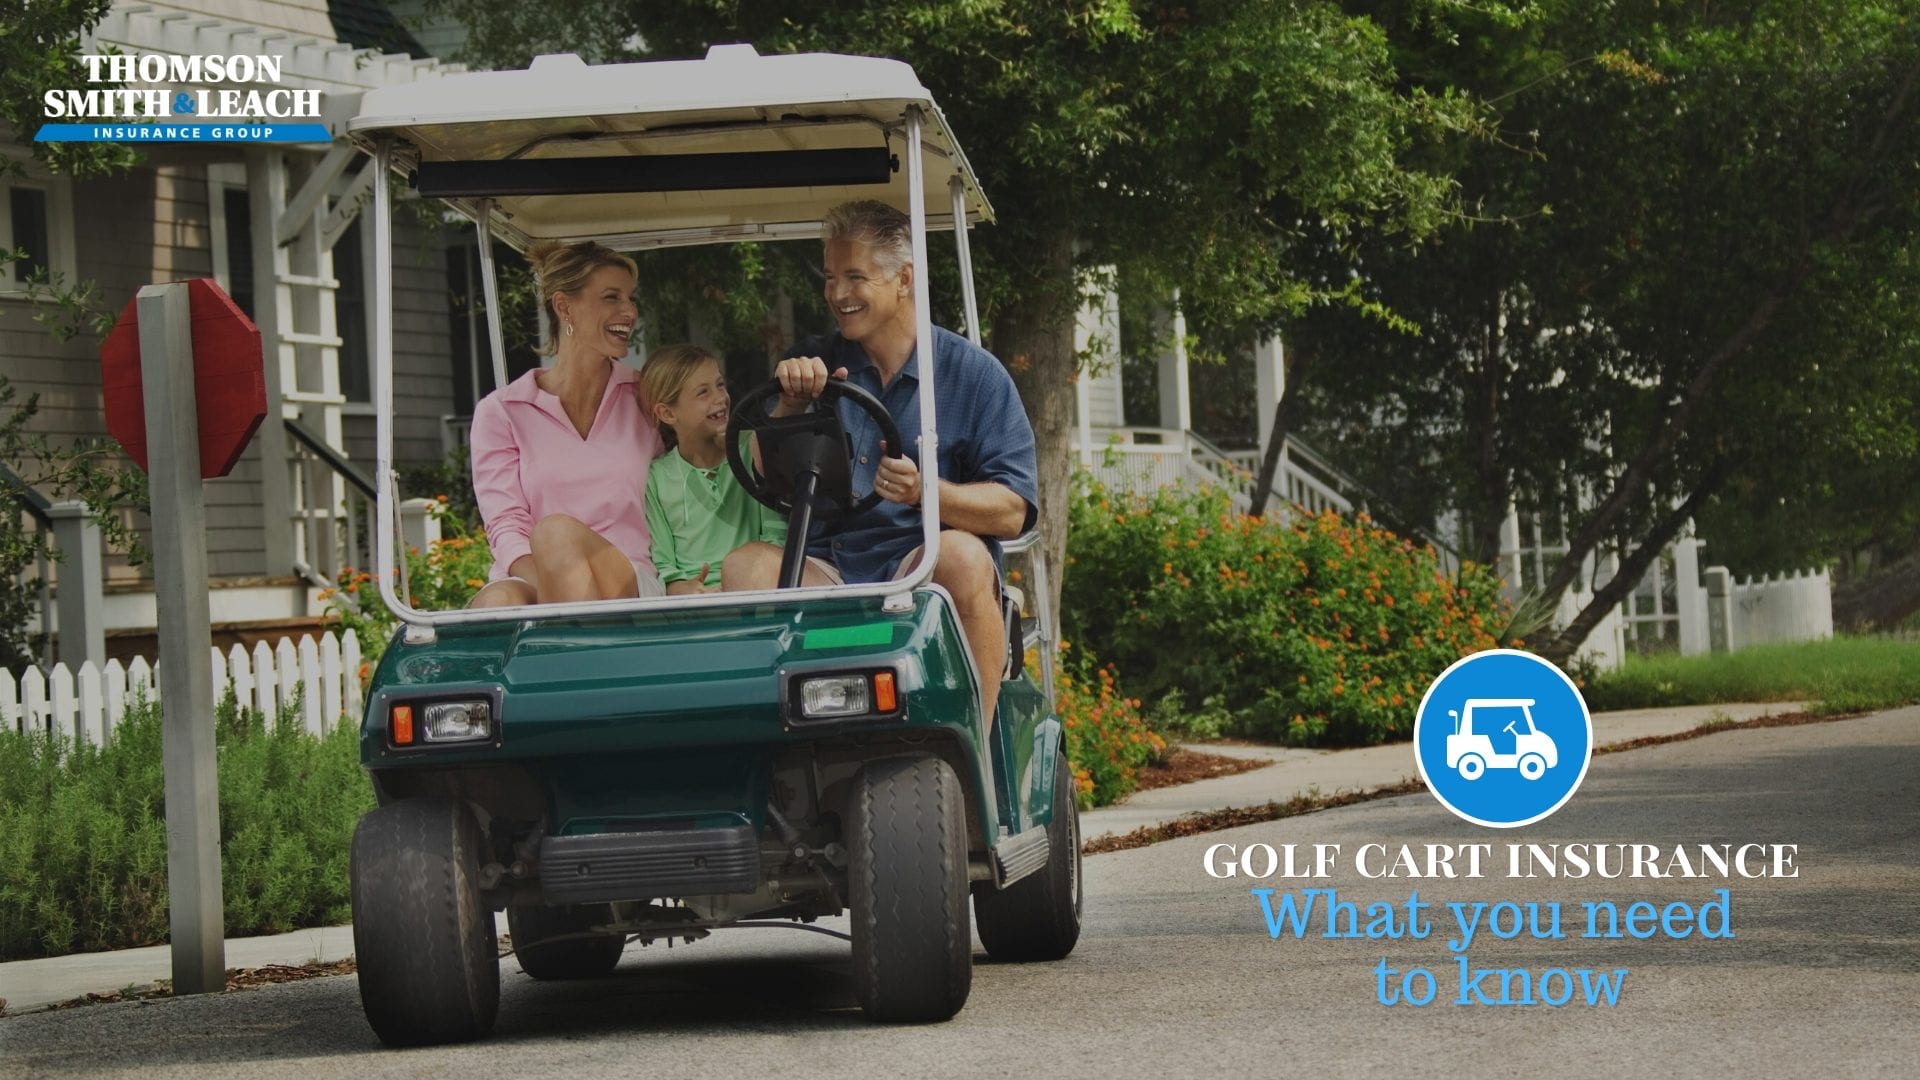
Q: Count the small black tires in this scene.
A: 4